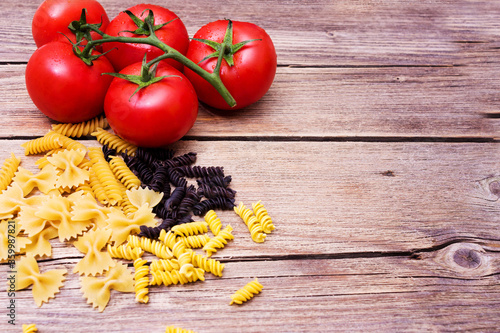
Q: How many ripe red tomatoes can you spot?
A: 5